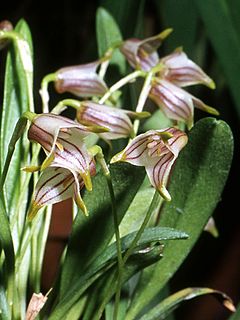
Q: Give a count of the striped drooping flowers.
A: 8